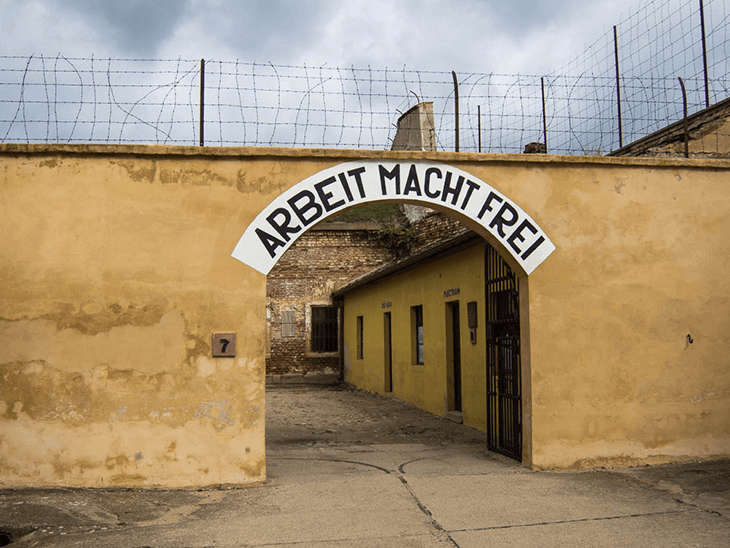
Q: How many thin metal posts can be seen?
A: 7